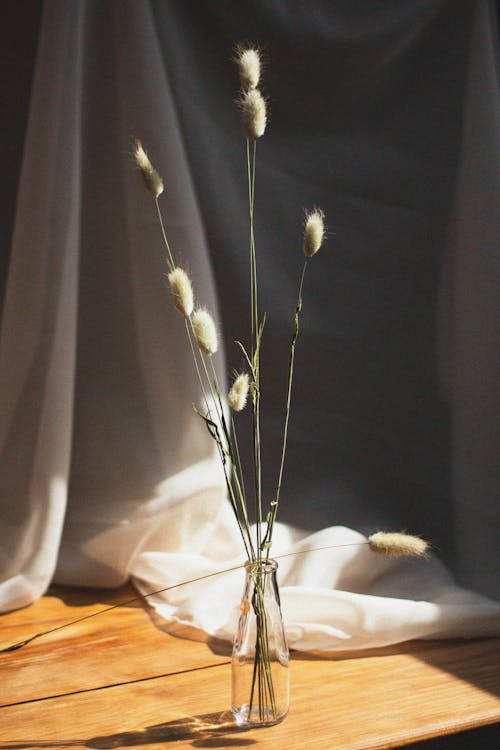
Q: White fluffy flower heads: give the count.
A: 8